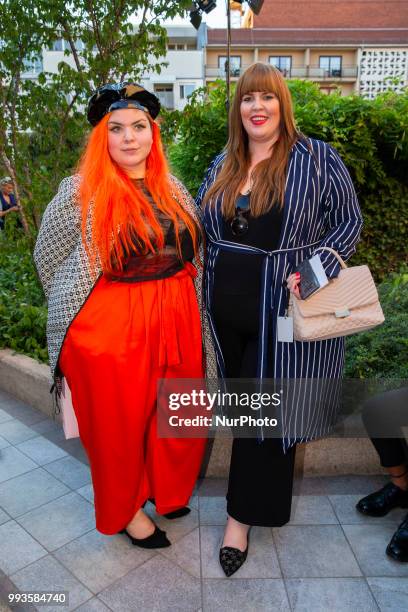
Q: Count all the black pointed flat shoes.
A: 3